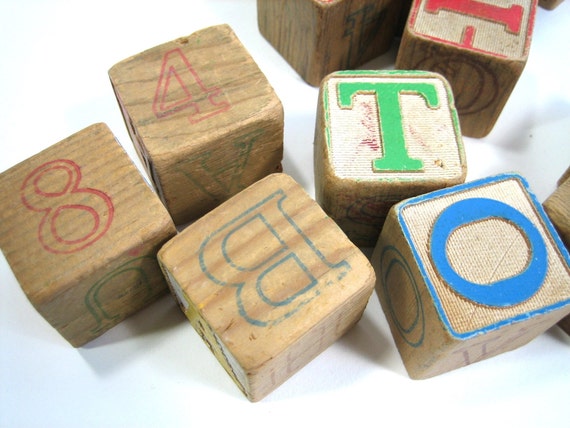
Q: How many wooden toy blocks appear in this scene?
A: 9